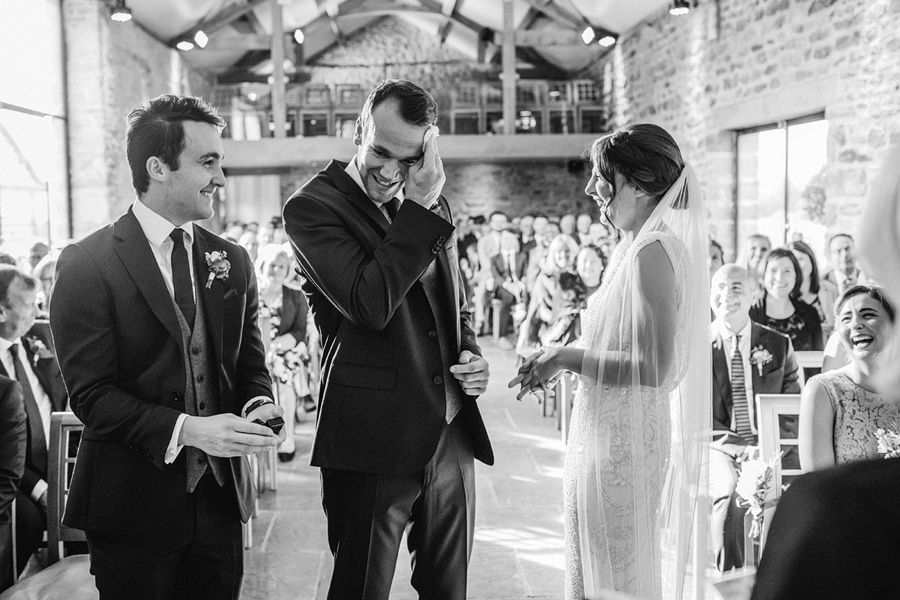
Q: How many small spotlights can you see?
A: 7